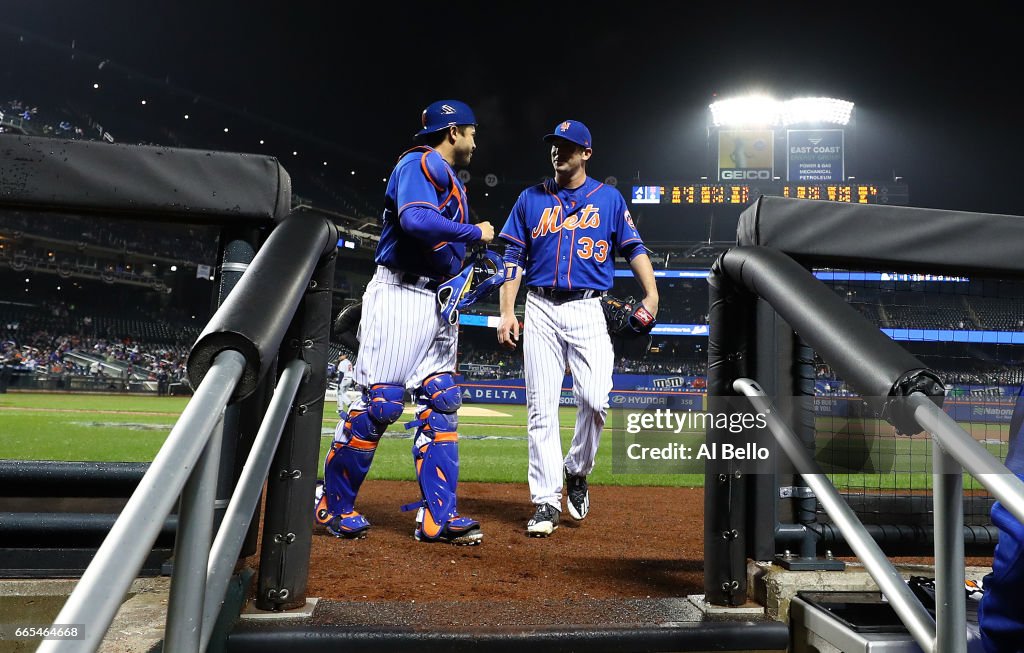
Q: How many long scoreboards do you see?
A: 1